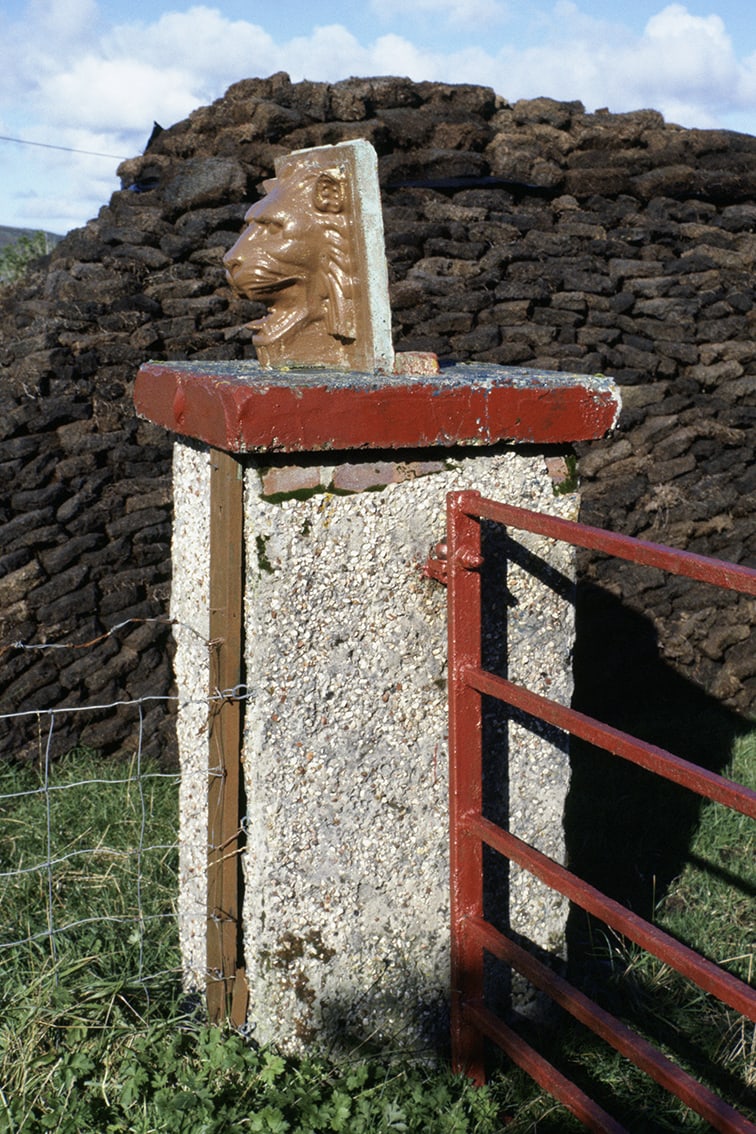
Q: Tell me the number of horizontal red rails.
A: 5